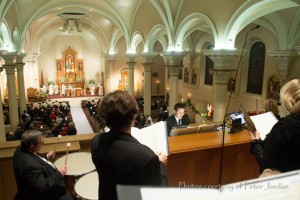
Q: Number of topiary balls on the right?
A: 0